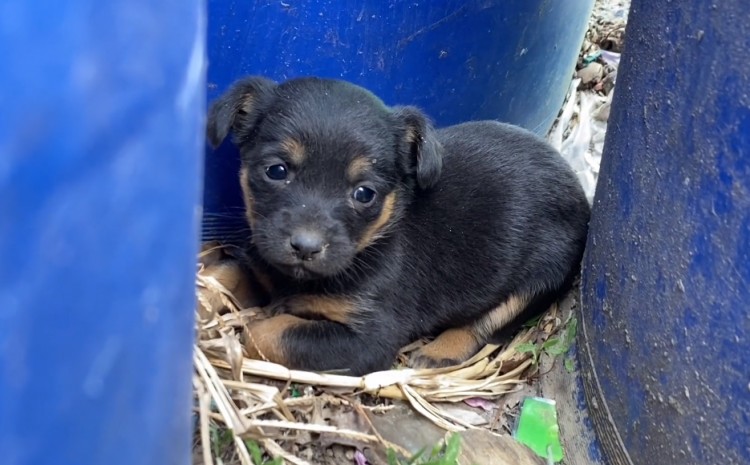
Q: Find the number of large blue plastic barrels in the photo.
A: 3